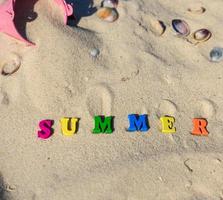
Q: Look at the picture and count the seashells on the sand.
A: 9